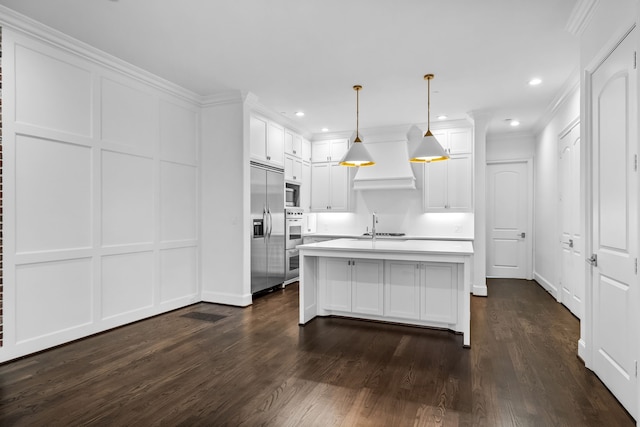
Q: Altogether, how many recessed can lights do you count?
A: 5